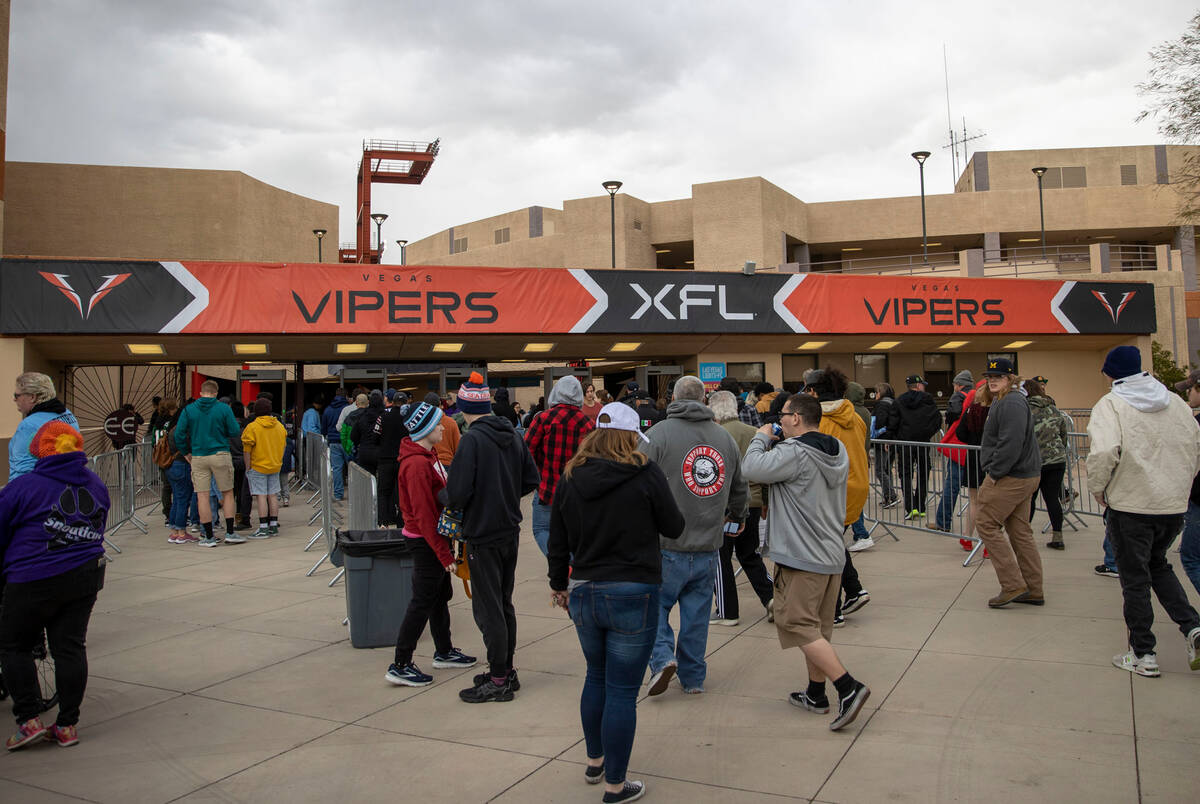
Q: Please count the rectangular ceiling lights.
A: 10